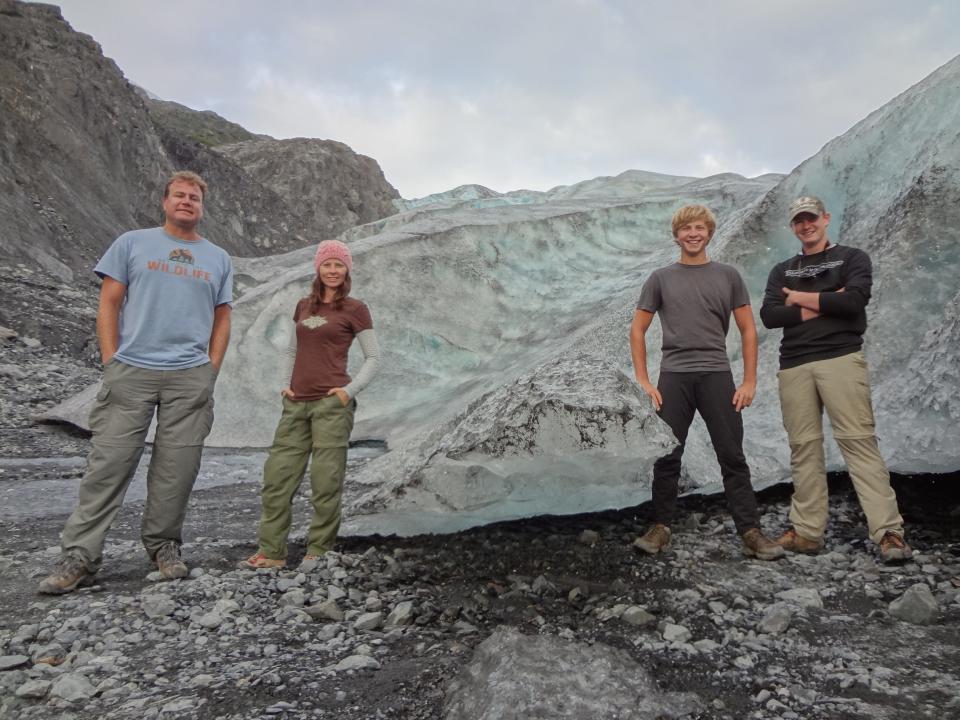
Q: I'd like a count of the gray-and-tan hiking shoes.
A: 2